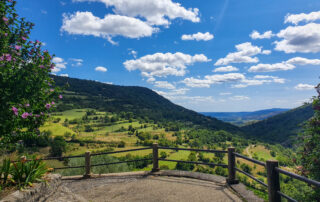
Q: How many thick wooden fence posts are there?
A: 4